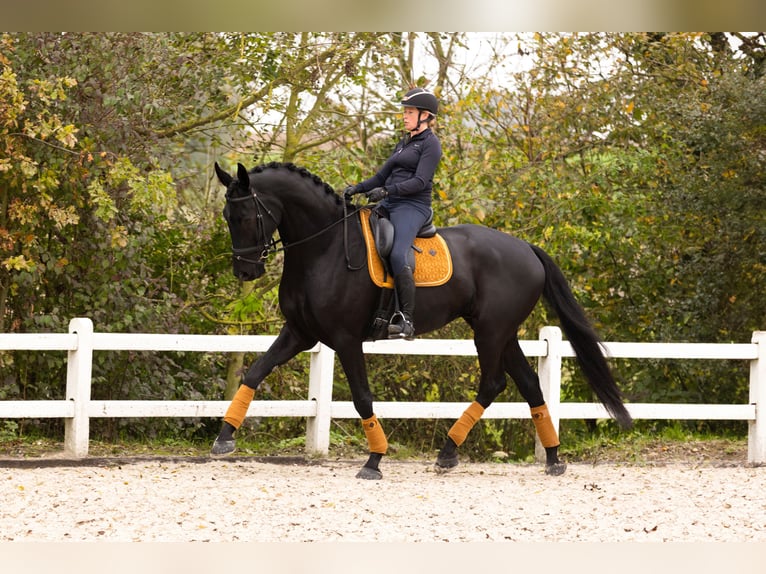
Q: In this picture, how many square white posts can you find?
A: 4